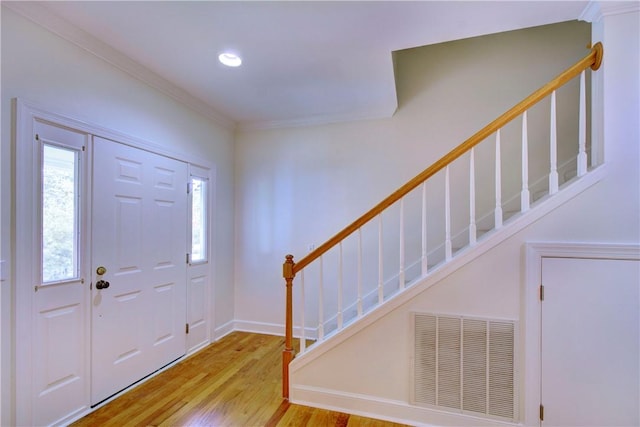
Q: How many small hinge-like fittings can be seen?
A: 5